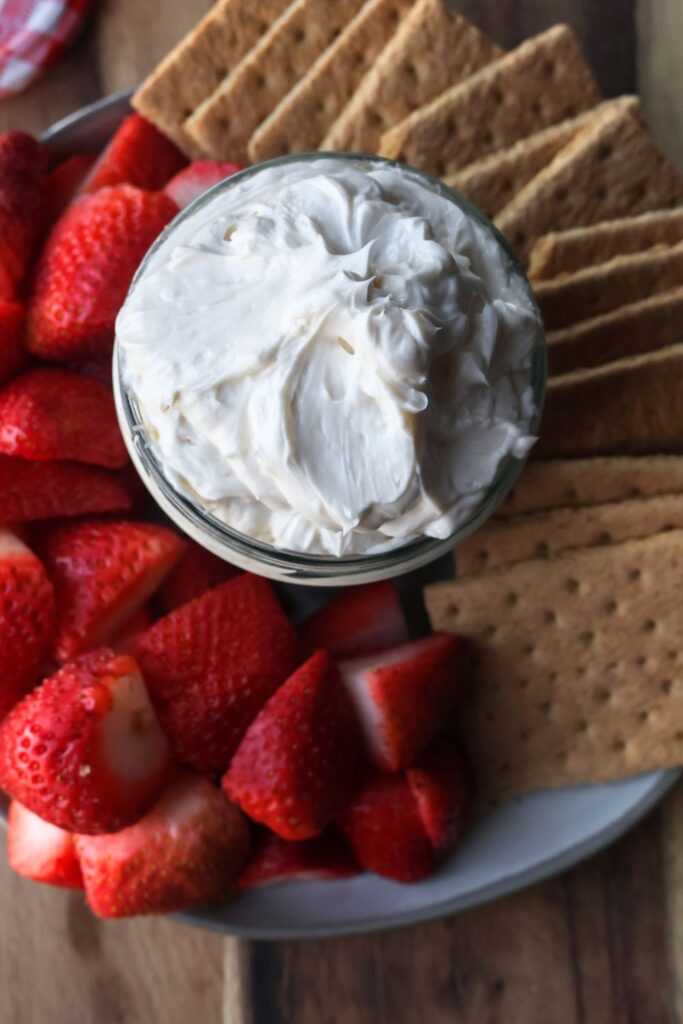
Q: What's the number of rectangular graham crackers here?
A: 14